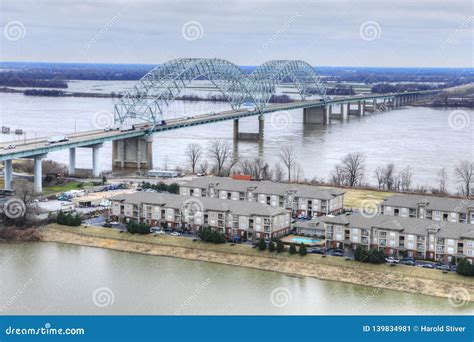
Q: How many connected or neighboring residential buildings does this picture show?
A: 4